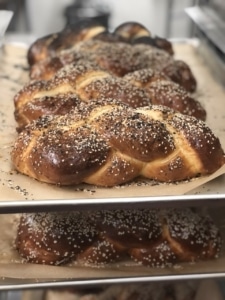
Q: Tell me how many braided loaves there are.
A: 5